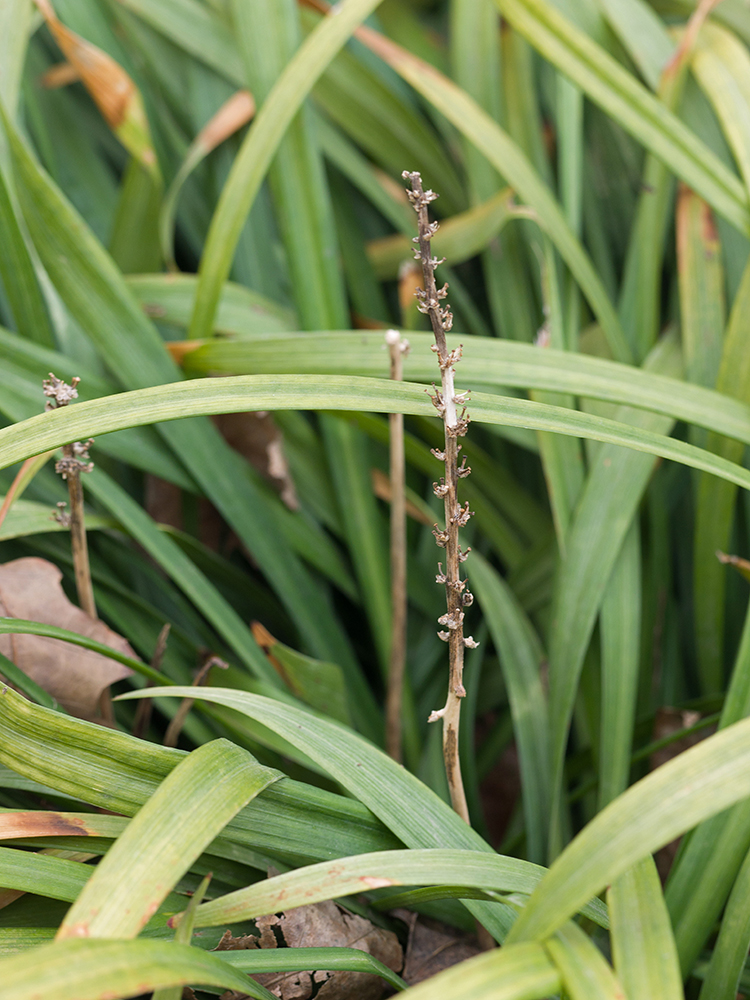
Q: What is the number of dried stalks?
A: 3